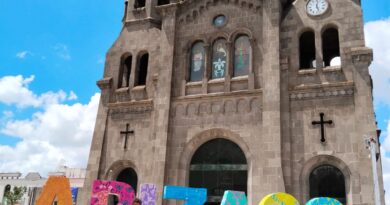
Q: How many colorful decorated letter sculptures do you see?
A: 7